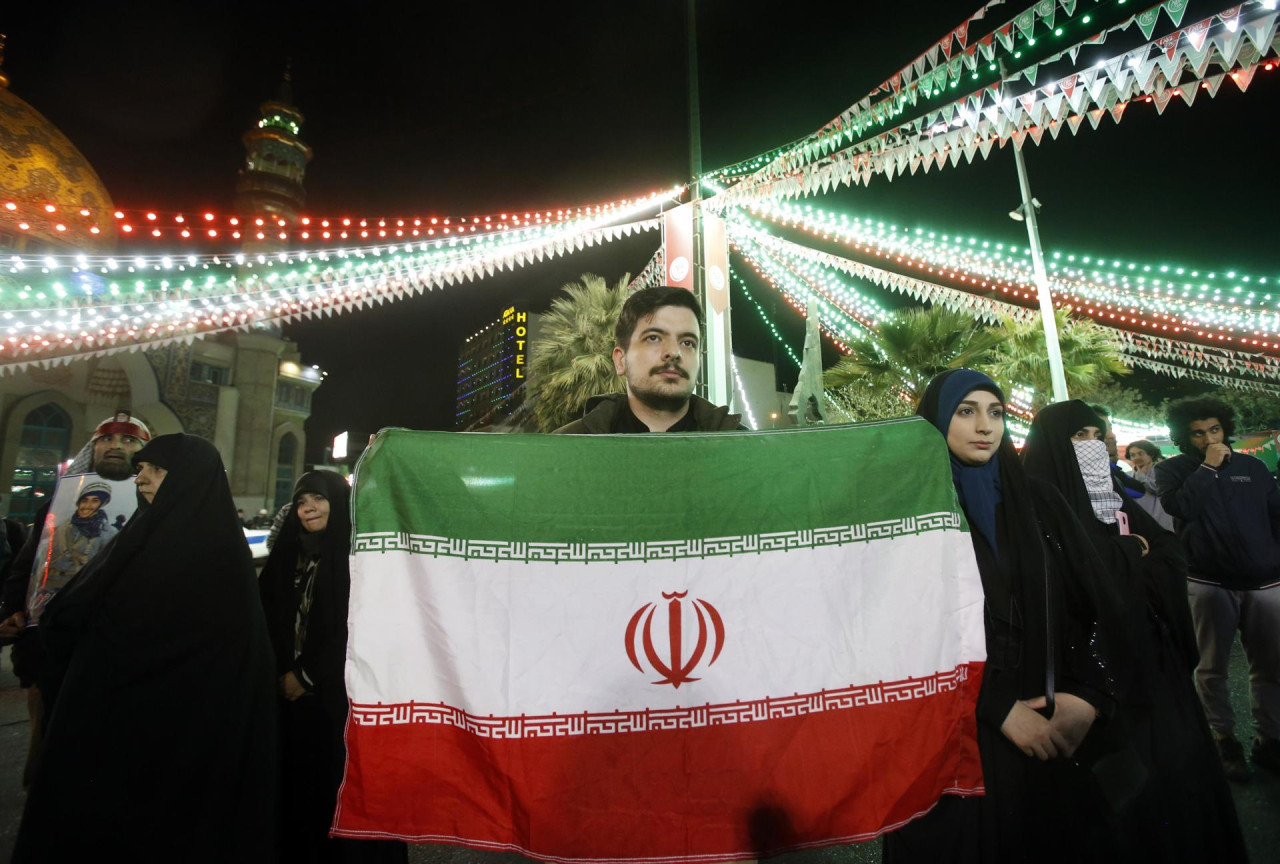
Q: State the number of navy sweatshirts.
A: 1